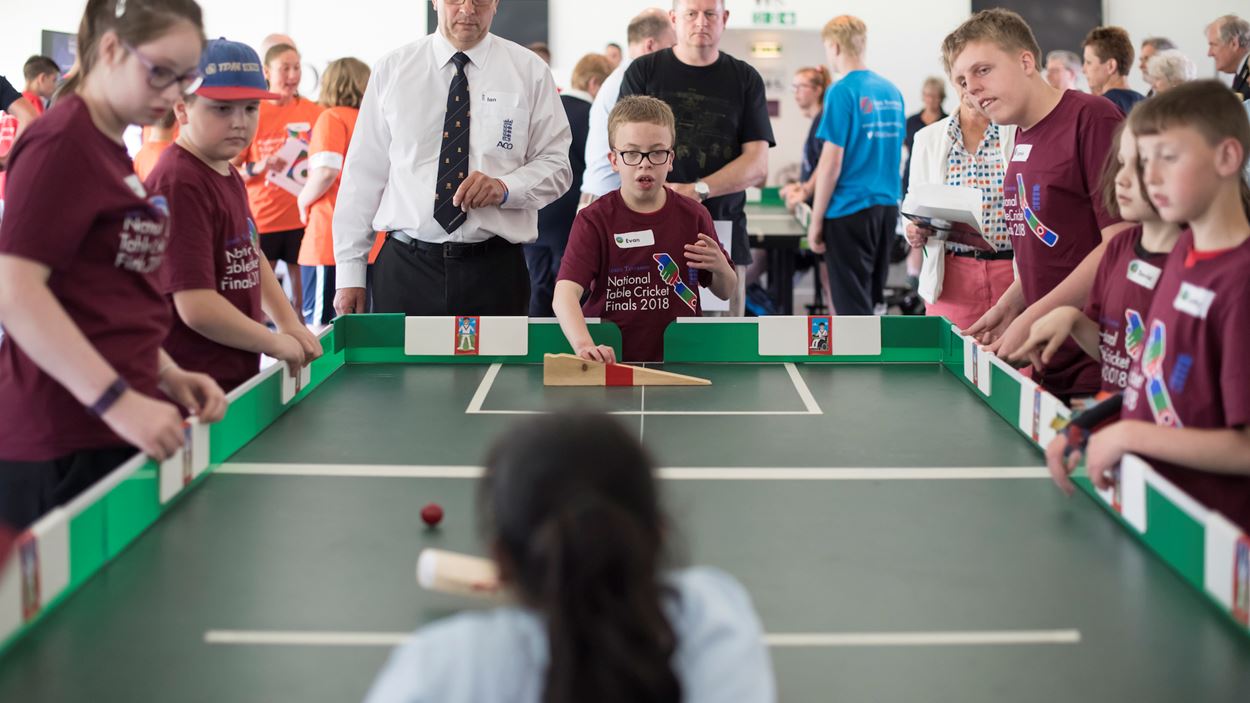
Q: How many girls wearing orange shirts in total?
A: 2